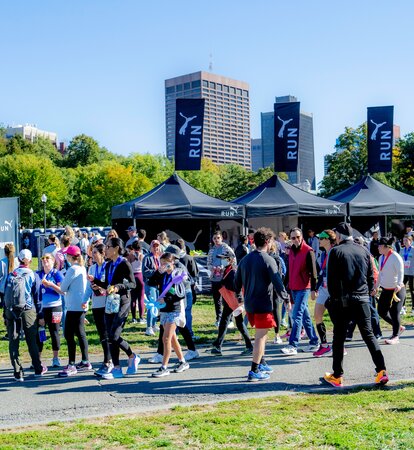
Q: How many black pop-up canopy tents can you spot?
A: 3